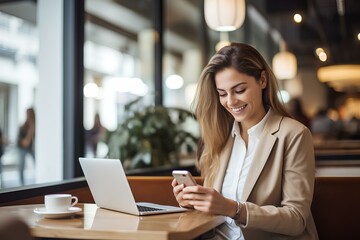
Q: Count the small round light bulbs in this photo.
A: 4